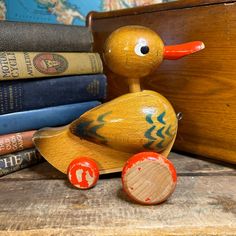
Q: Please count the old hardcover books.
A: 6